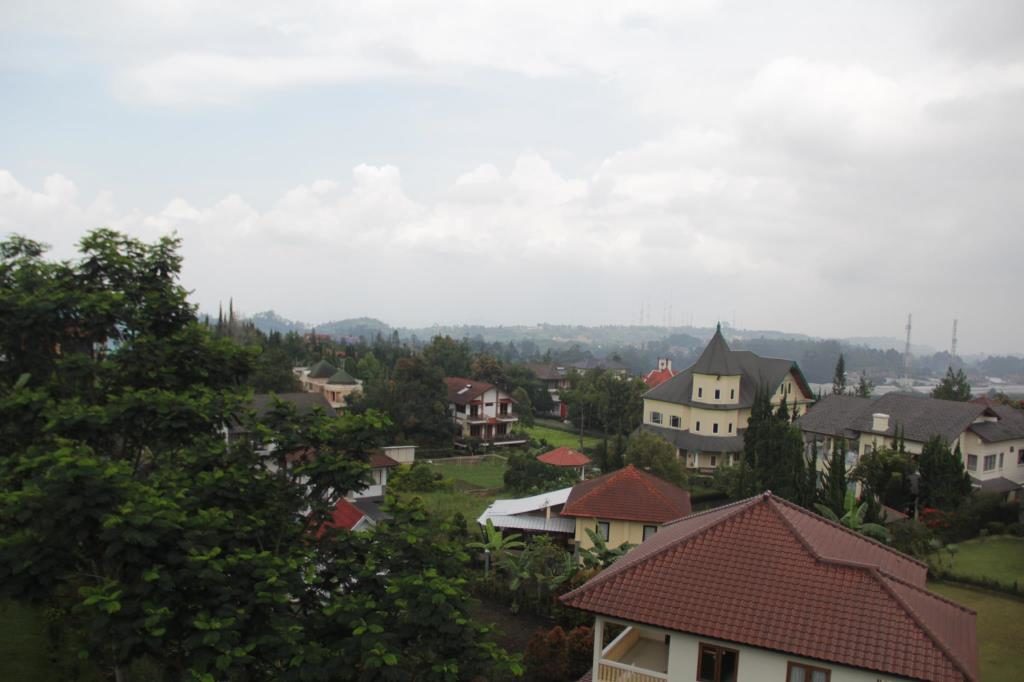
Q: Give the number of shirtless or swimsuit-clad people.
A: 0